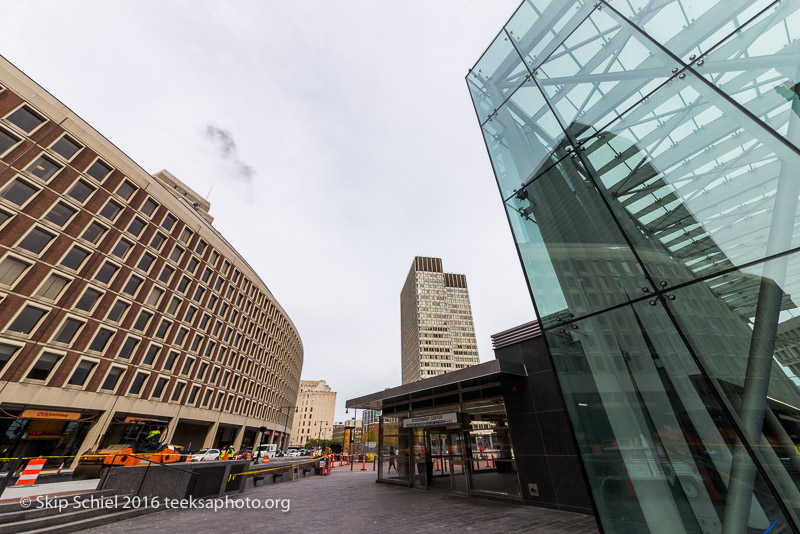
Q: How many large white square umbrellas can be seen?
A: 0